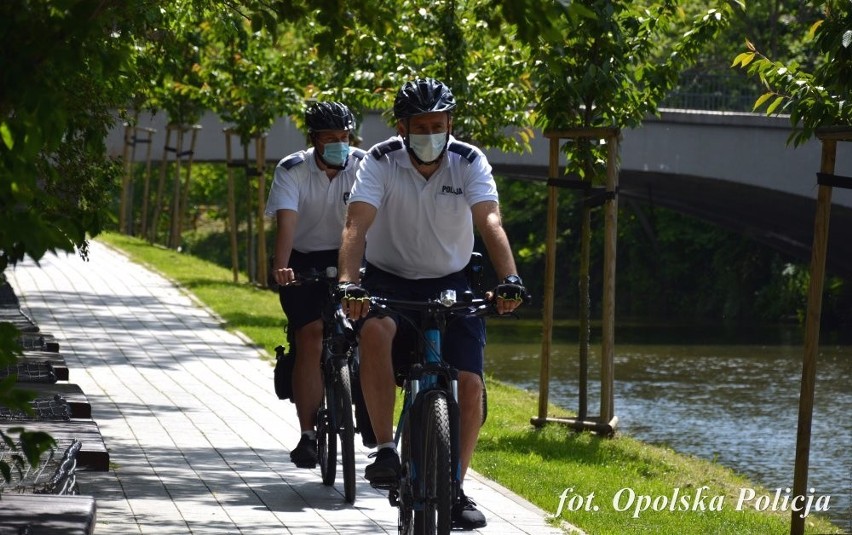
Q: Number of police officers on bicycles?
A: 2